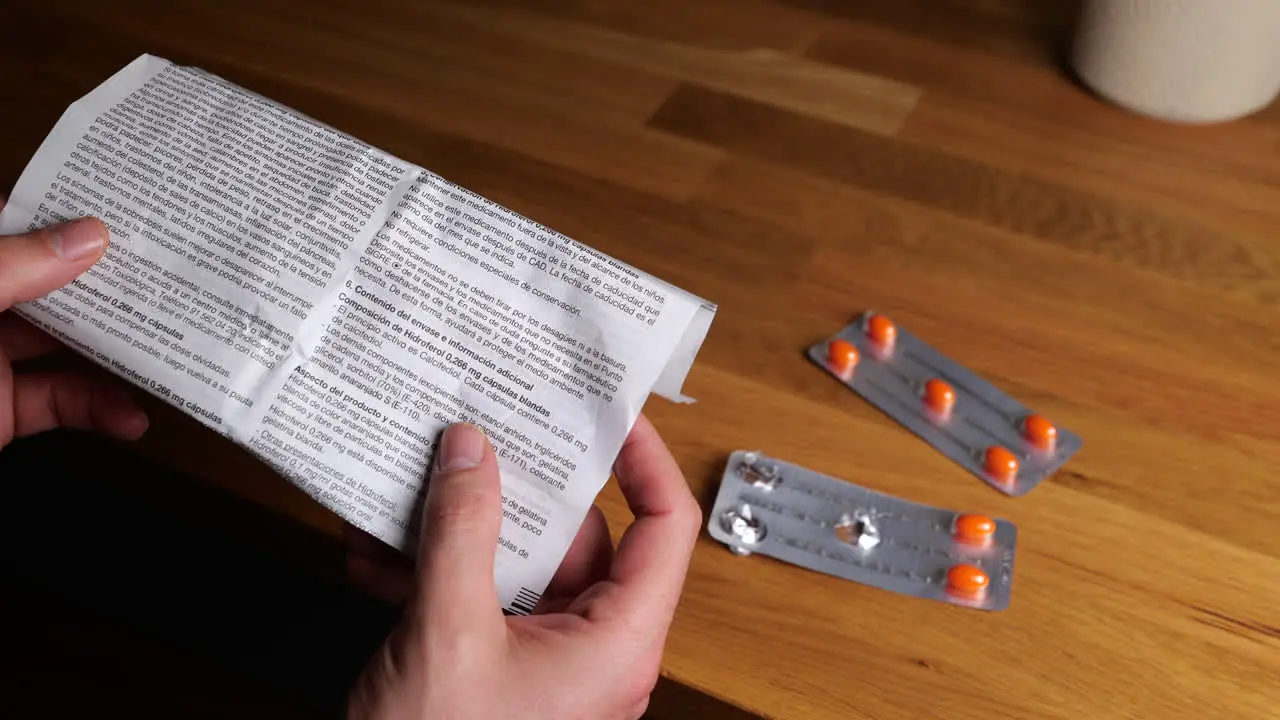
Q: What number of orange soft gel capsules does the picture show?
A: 7